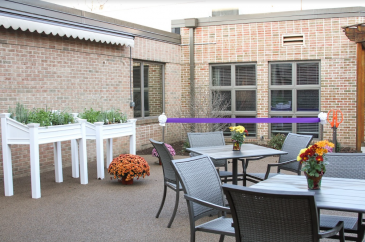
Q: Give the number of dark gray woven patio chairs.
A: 6